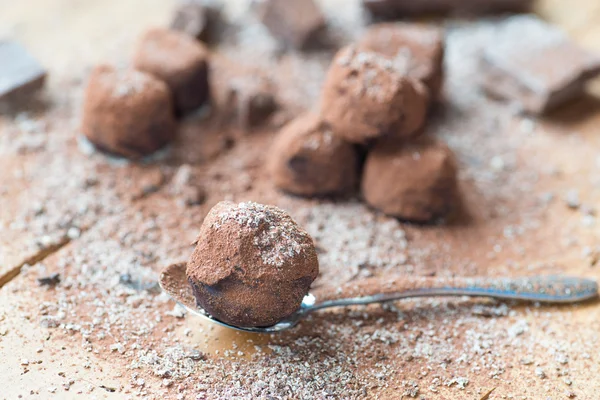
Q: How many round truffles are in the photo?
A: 7